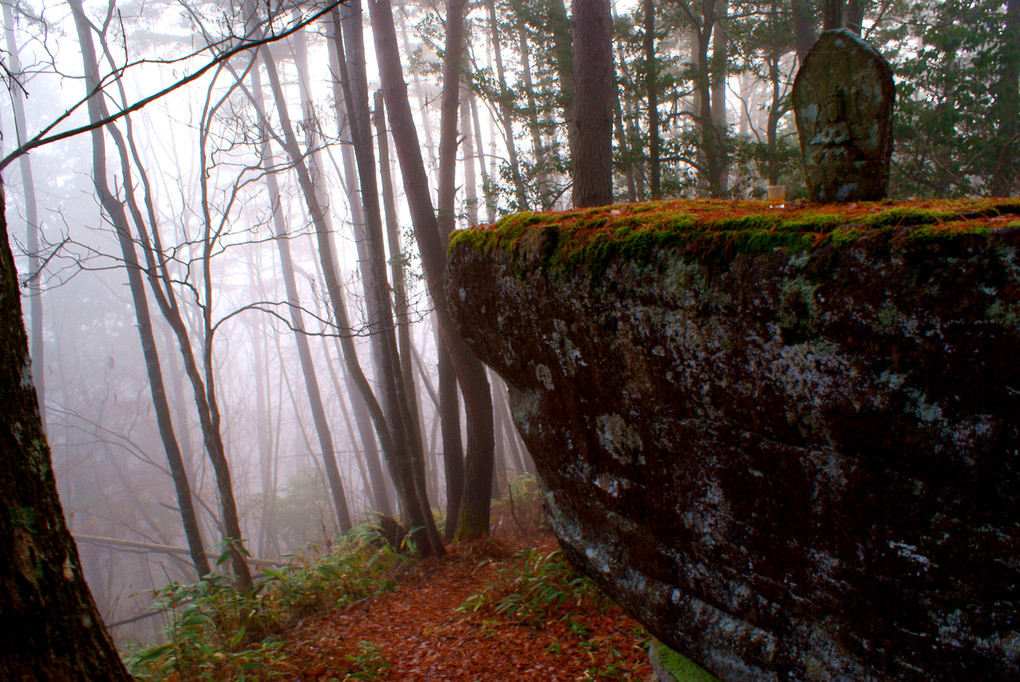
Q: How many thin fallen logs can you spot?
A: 2